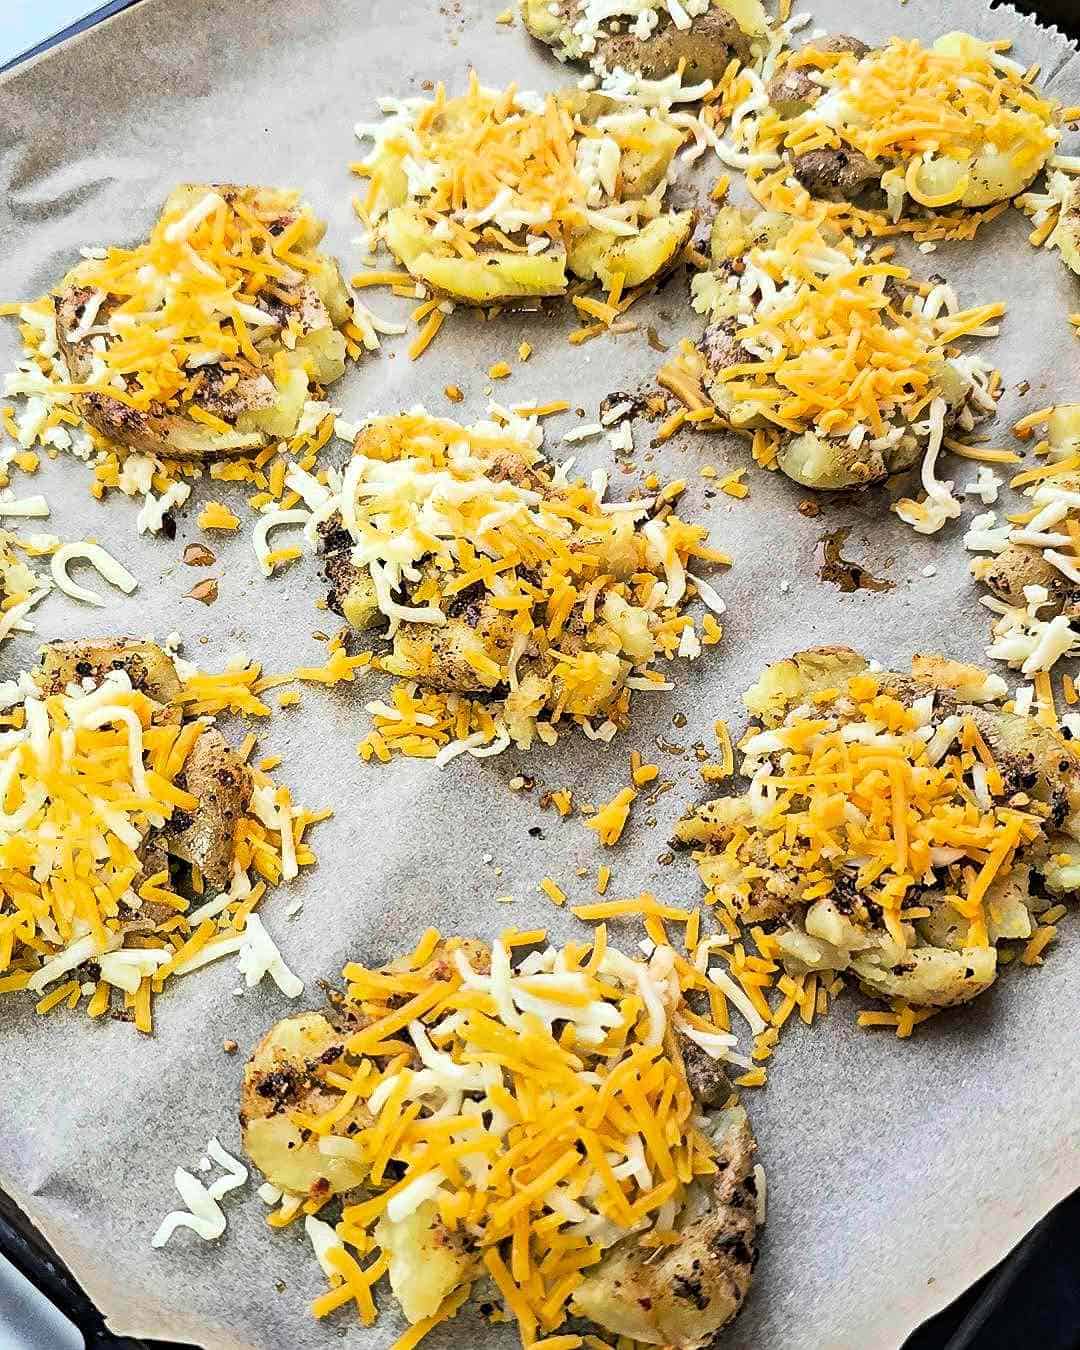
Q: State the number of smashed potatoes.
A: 12